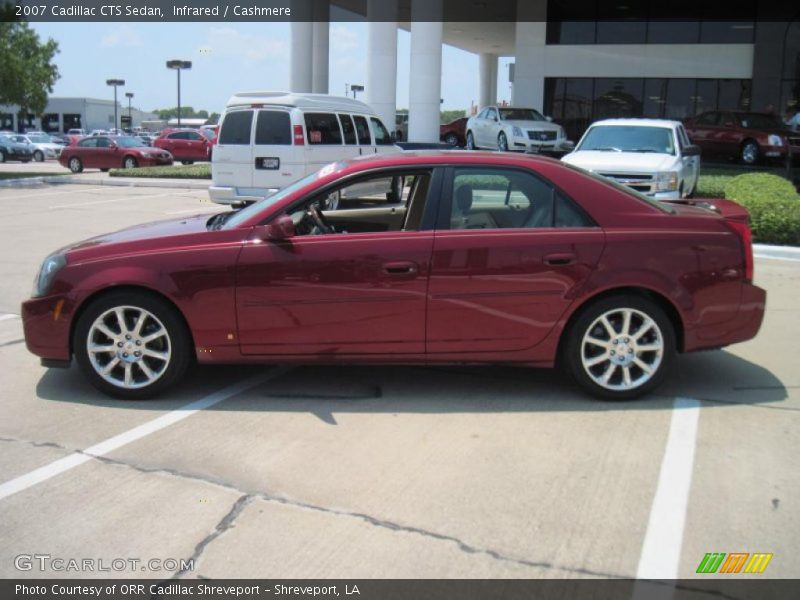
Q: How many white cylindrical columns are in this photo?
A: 5